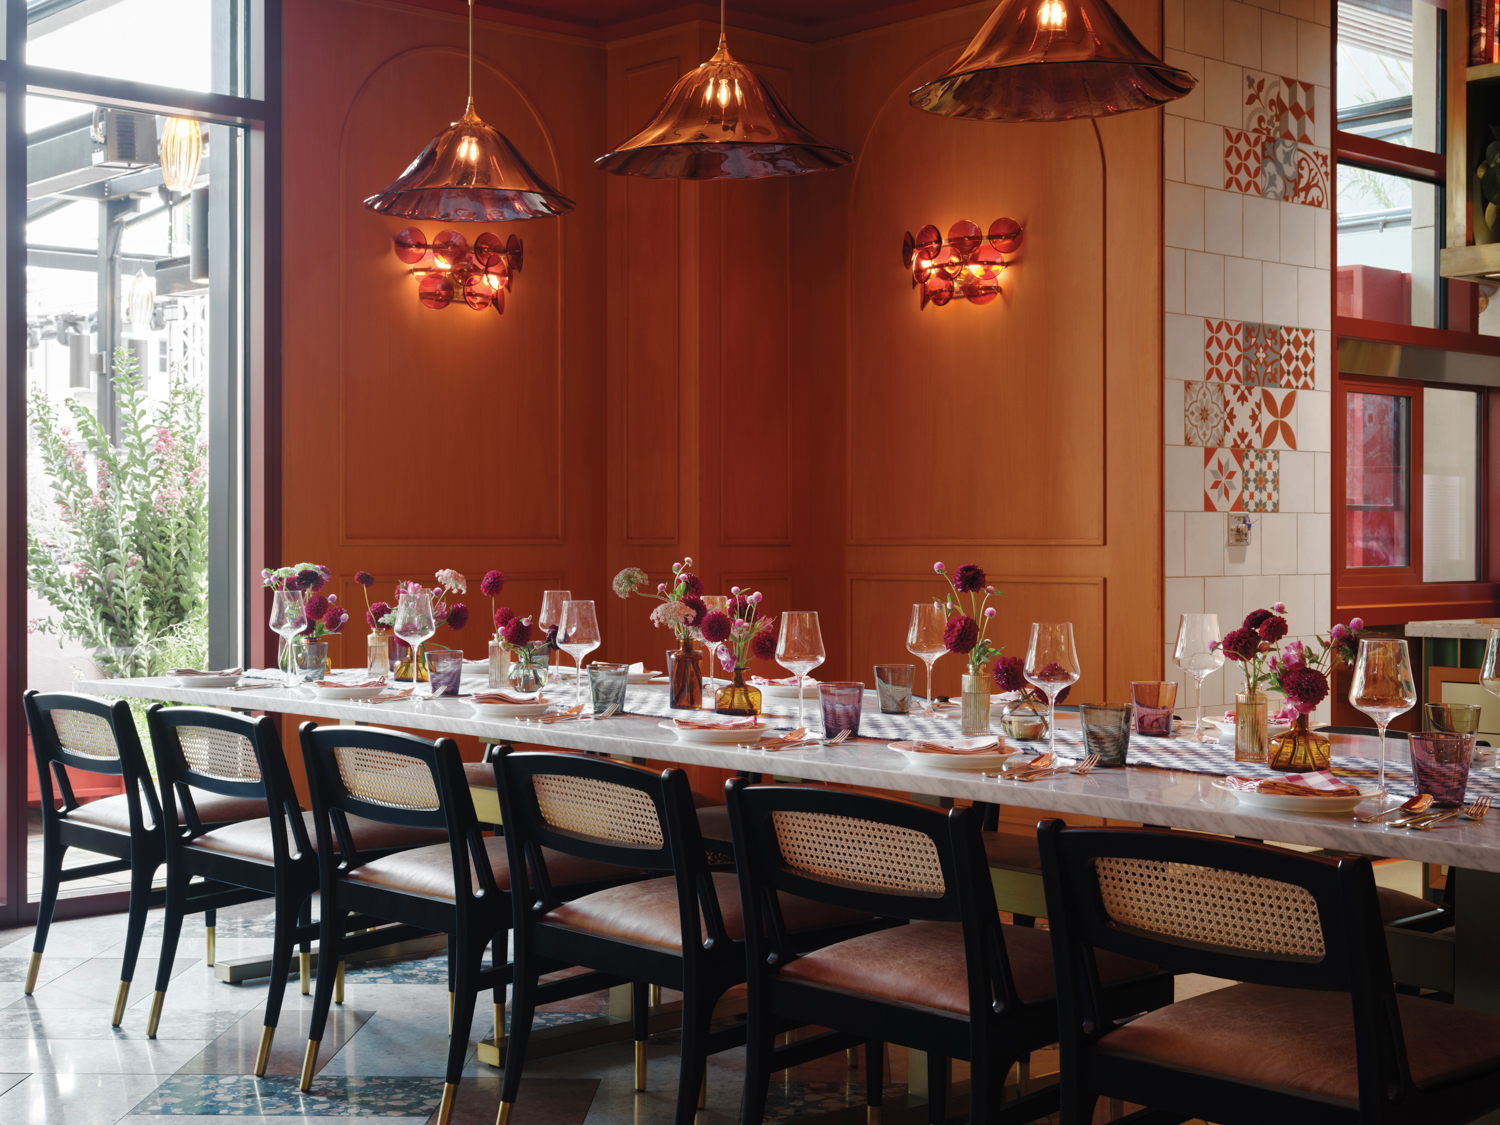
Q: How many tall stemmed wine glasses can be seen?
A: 11